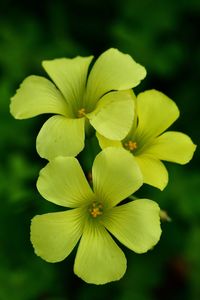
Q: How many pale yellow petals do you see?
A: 15